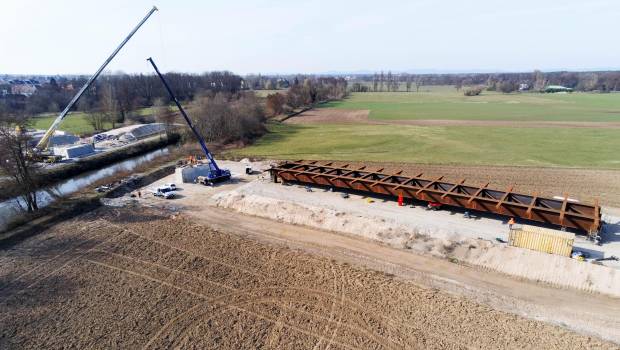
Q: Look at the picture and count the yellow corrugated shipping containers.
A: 1